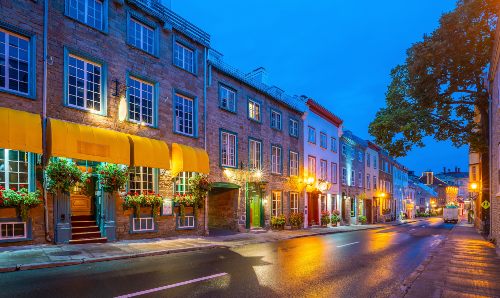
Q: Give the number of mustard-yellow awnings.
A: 4